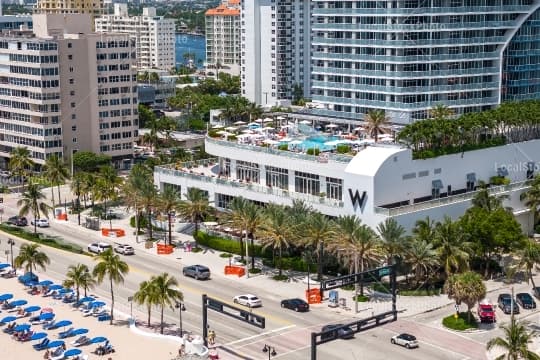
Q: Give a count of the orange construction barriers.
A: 5